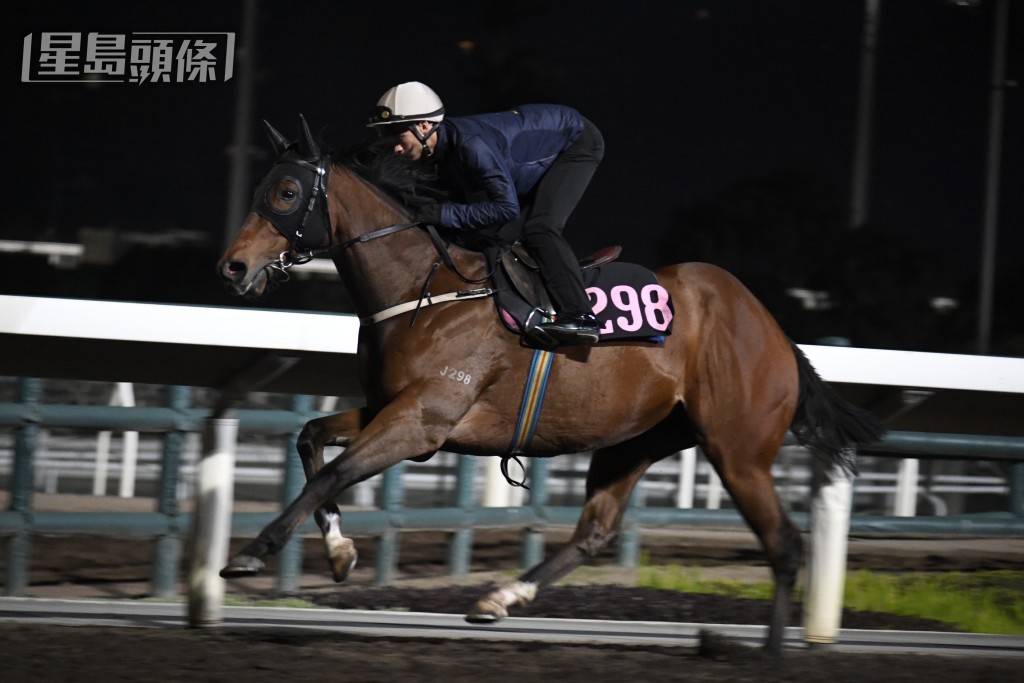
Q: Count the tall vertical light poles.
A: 3